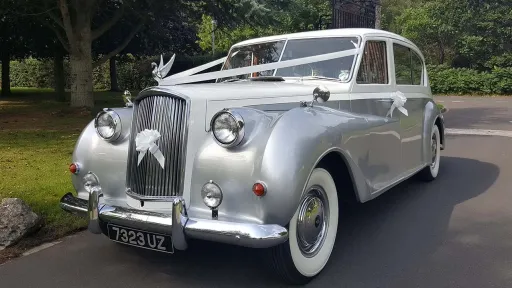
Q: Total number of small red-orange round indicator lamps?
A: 2